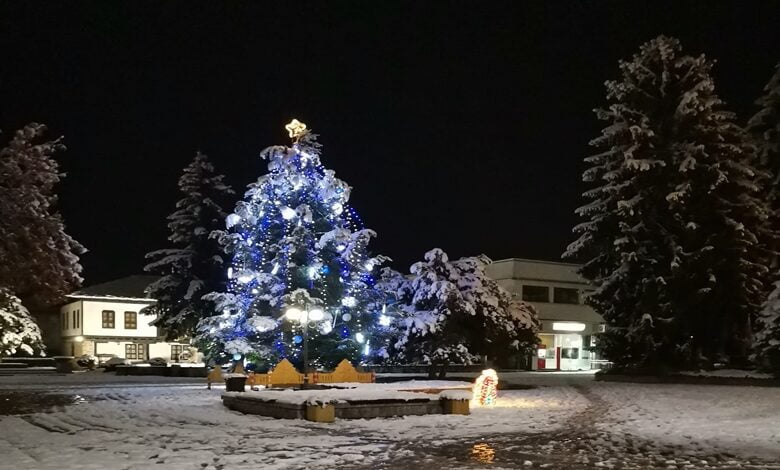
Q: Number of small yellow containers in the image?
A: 2